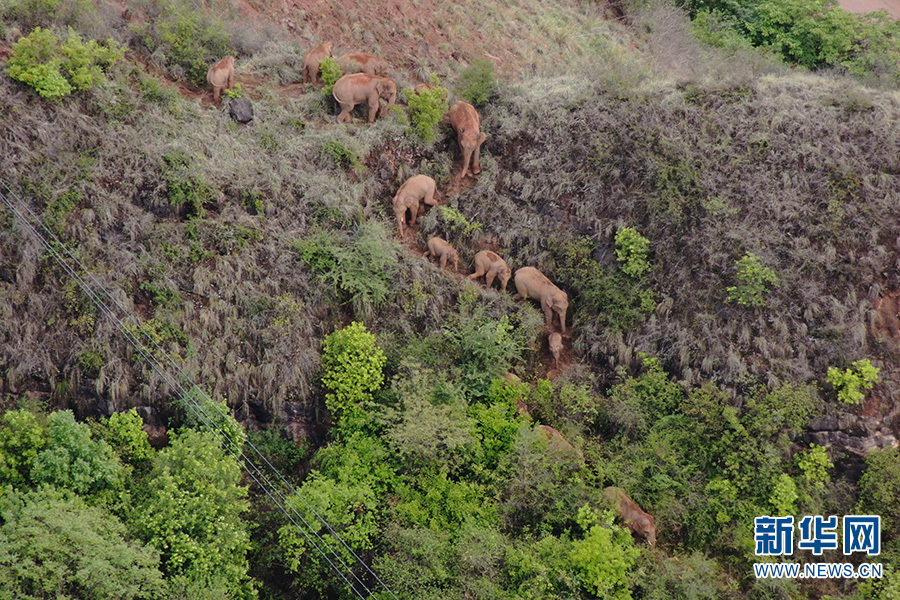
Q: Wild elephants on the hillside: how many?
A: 14